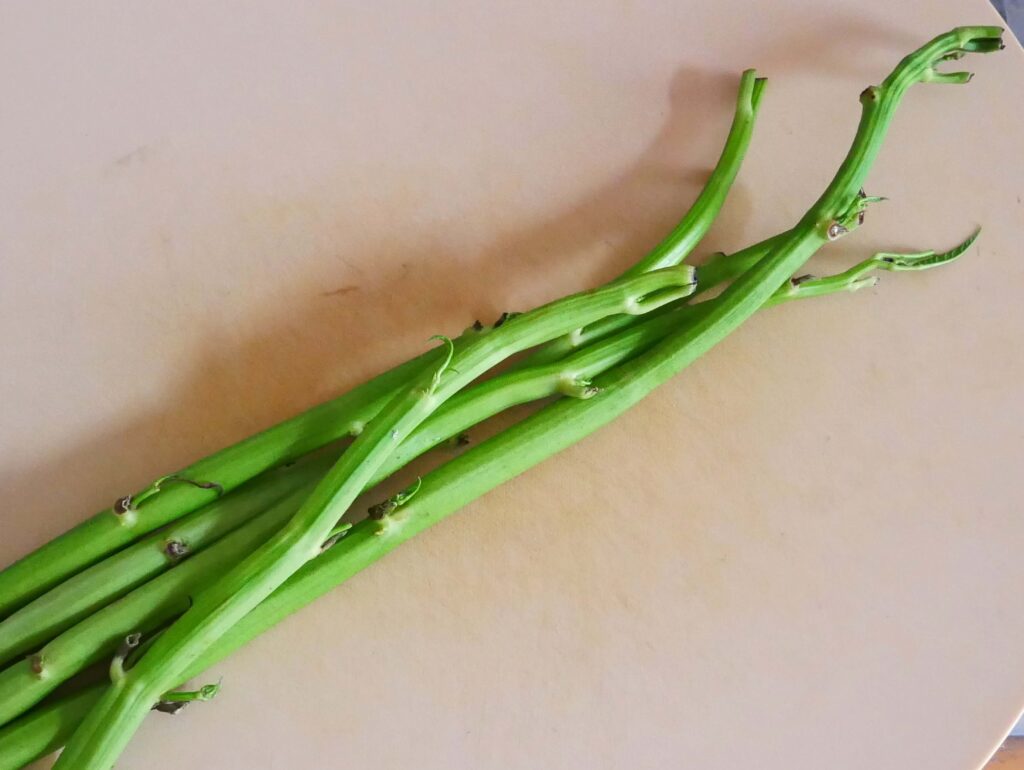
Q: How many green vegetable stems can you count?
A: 5